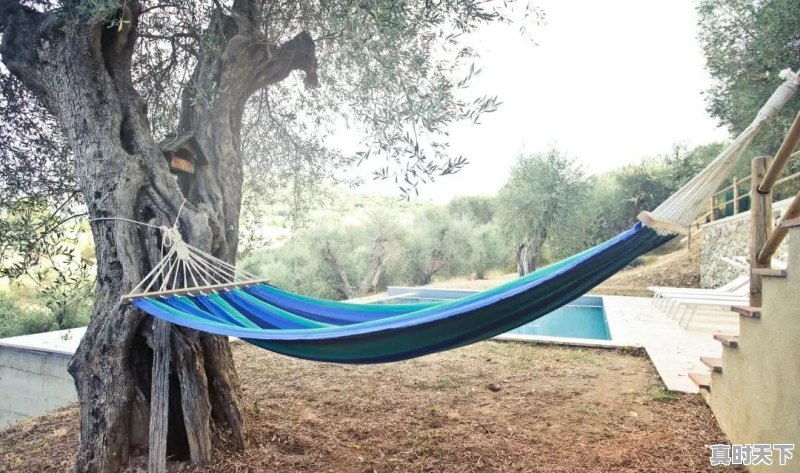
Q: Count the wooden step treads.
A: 6